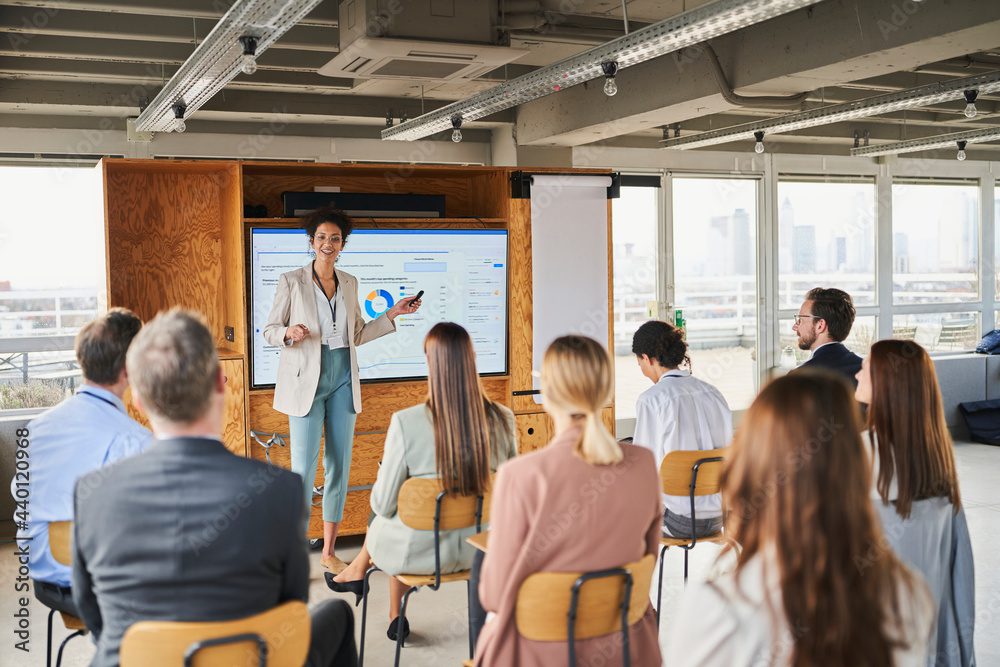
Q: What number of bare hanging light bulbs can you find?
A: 7